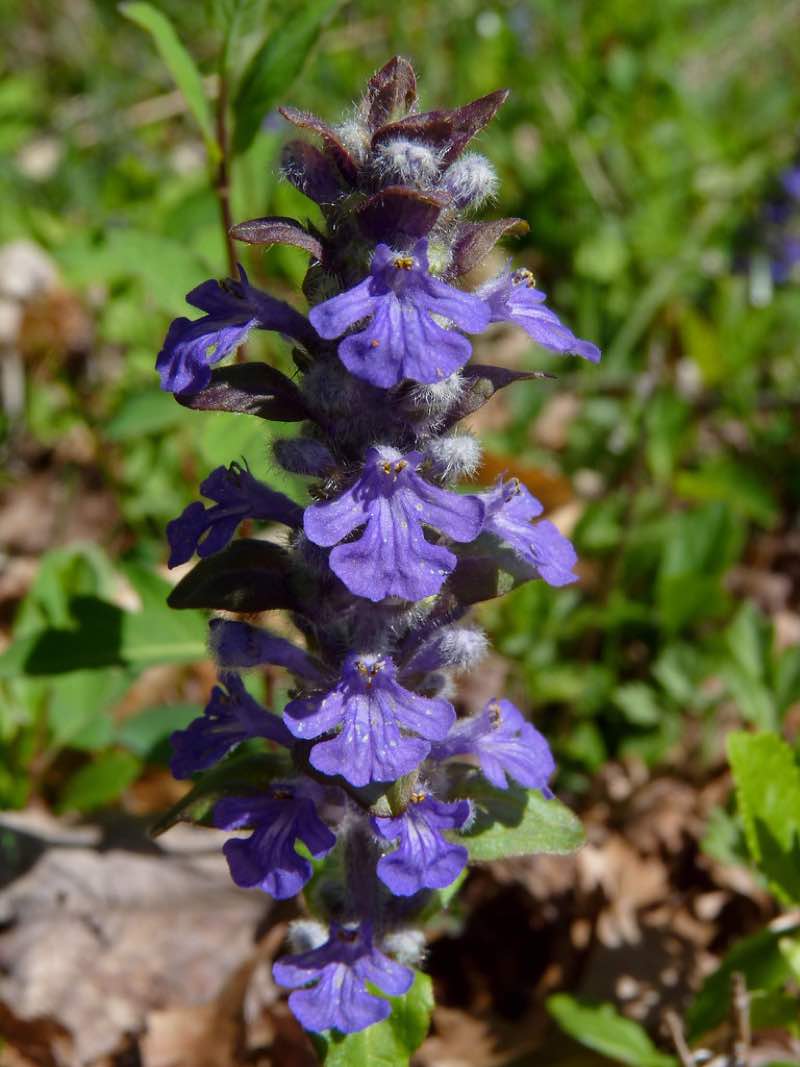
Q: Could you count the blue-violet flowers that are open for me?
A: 12